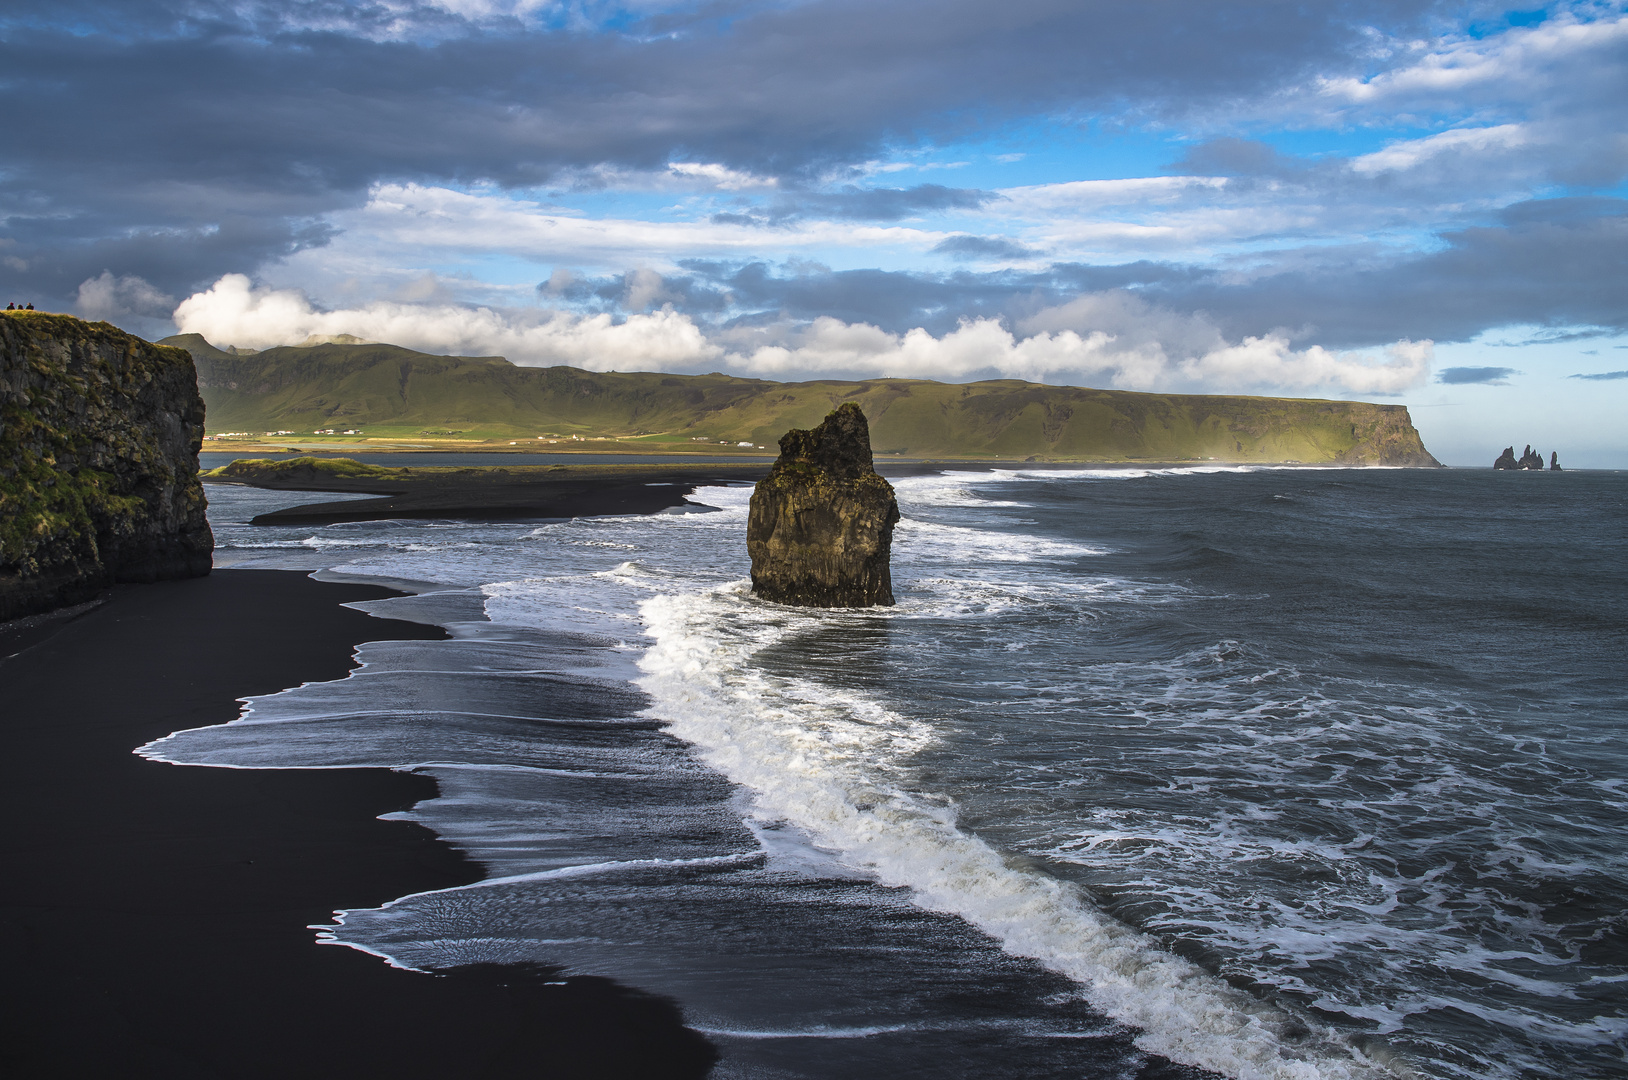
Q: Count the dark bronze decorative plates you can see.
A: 0